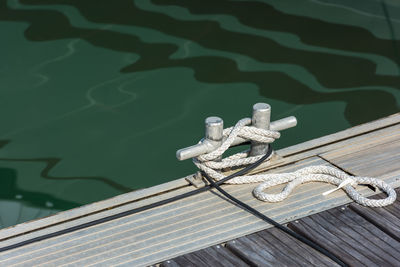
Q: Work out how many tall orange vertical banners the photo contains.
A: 0